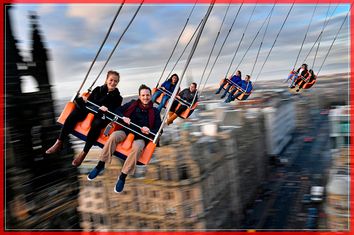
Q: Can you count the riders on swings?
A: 8